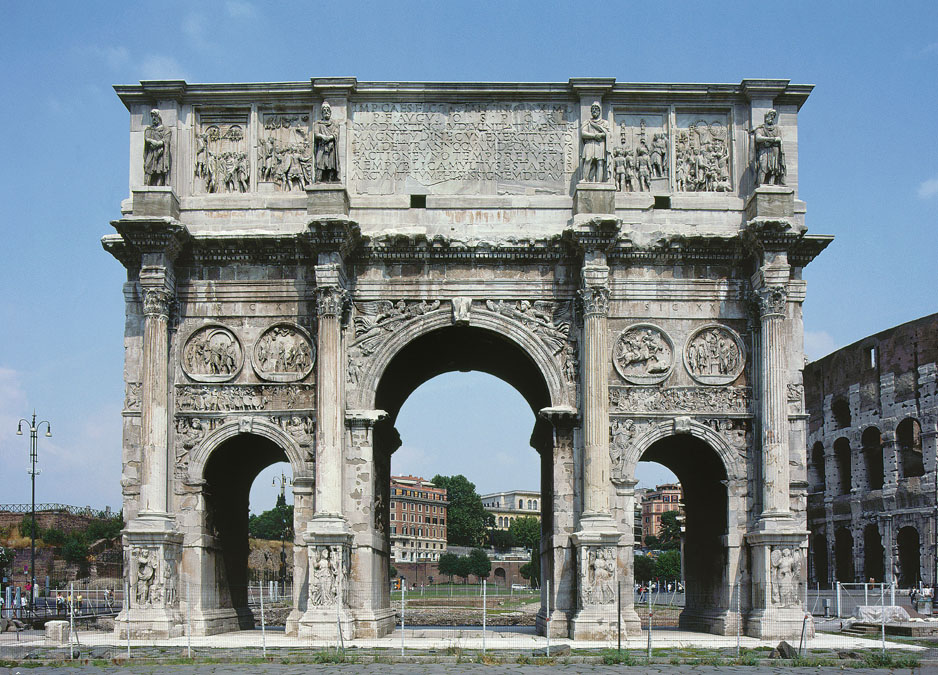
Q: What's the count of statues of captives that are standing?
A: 4